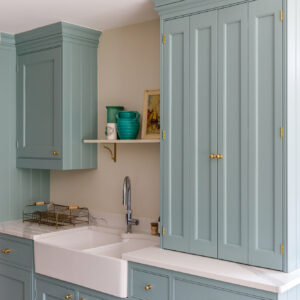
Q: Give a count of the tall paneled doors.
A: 4